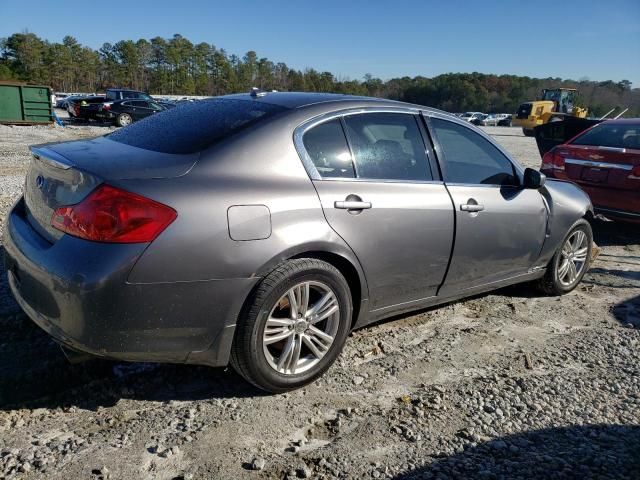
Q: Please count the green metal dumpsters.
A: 1